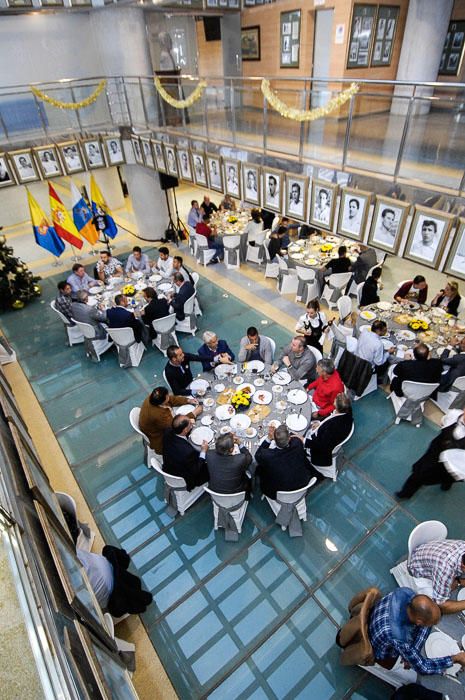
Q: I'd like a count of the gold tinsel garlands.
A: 3